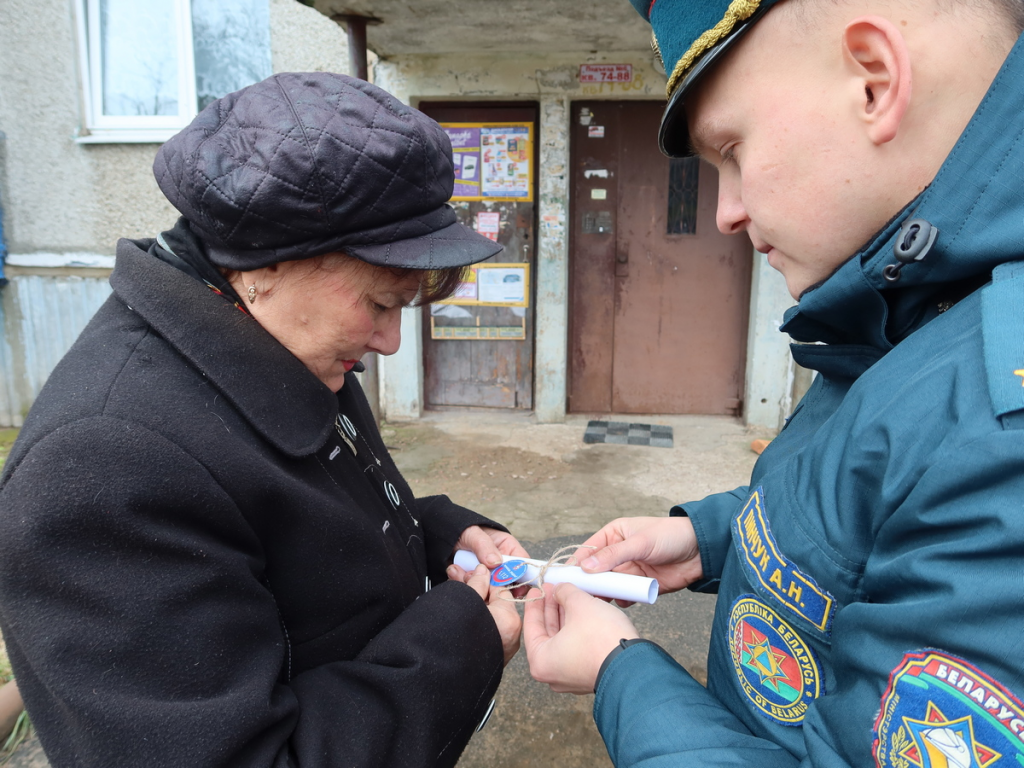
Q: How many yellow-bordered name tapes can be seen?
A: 1